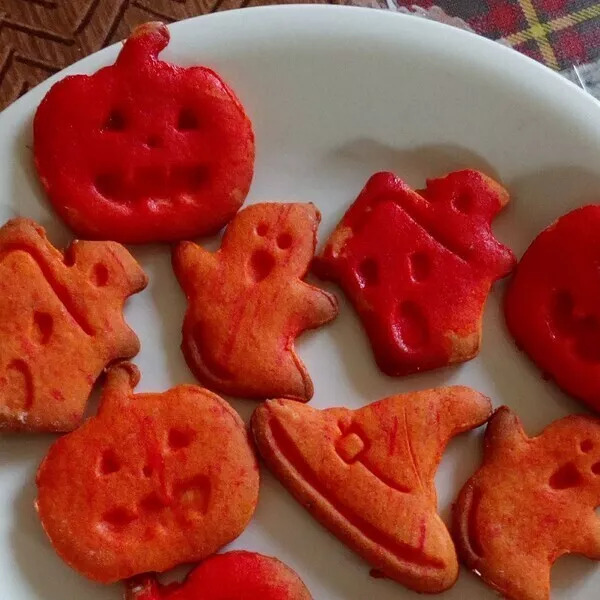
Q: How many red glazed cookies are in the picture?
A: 4